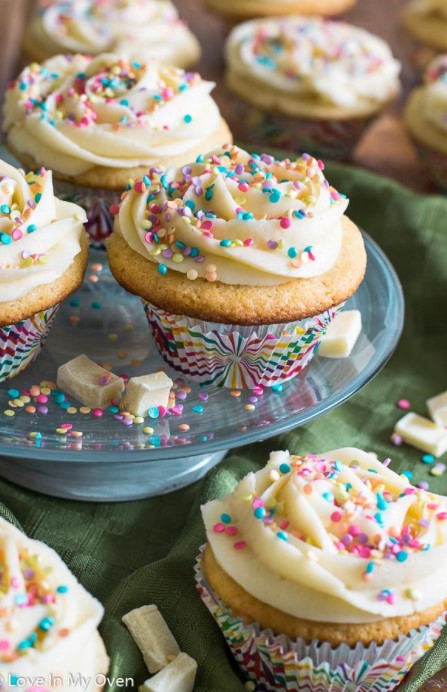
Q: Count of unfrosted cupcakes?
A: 0